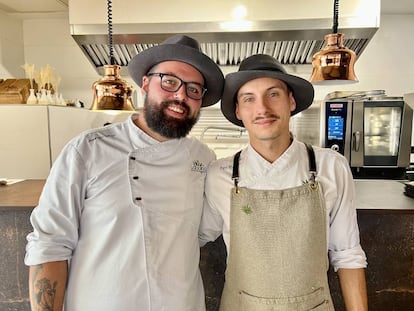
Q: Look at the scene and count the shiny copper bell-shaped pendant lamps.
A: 2